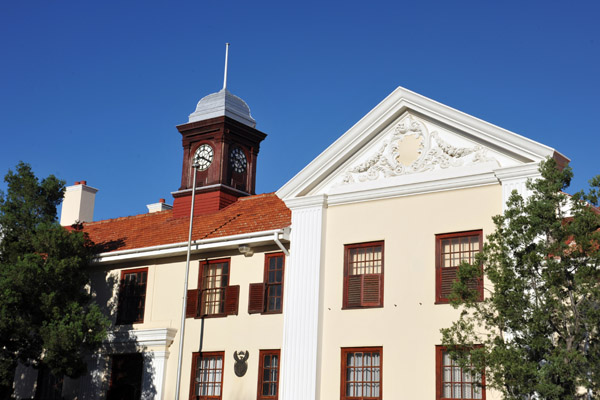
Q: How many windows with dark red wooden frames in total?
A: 9